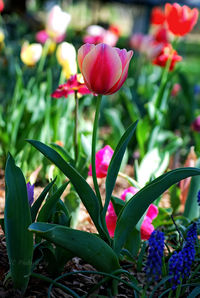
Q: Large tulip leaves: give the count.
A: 5